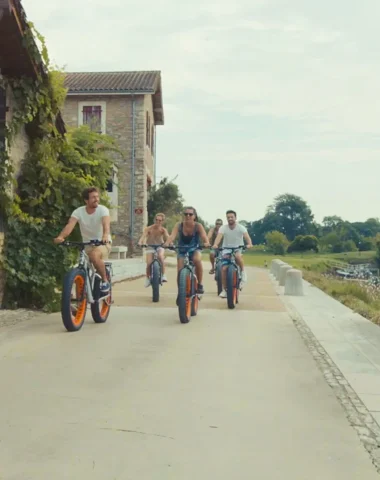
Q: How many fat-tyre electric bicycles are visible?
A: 5